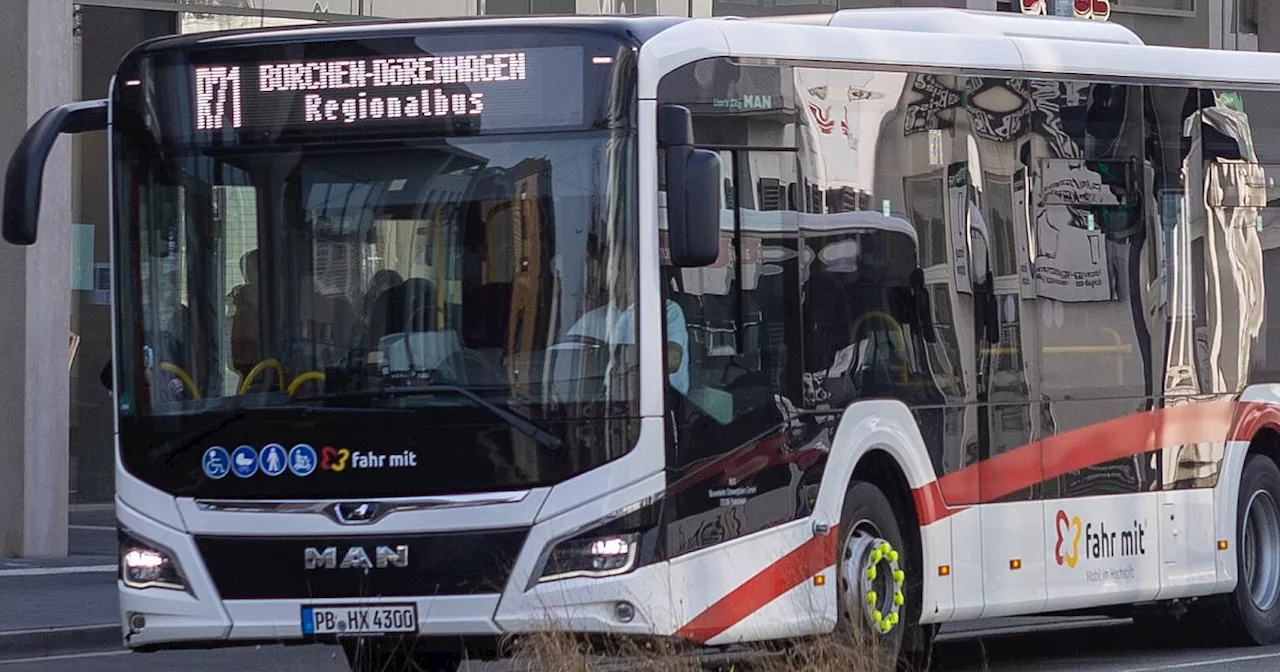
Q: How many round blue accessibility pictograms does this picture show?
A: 4